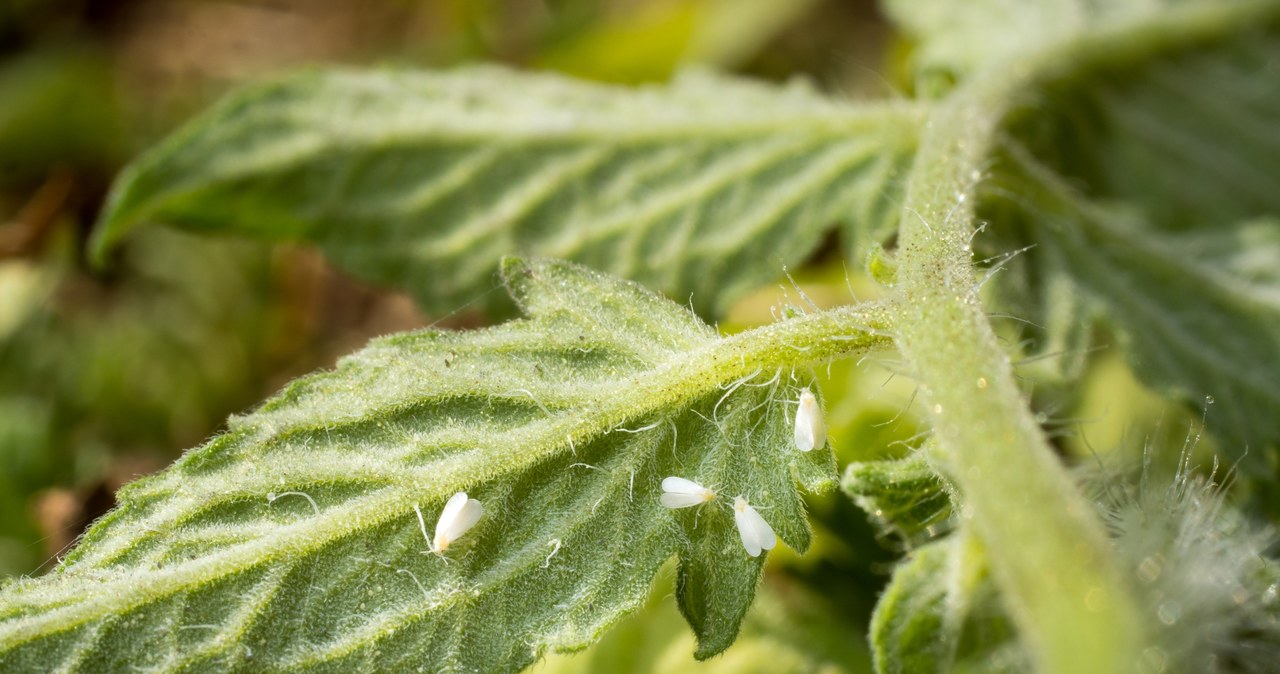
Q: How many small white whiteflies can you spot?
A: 4